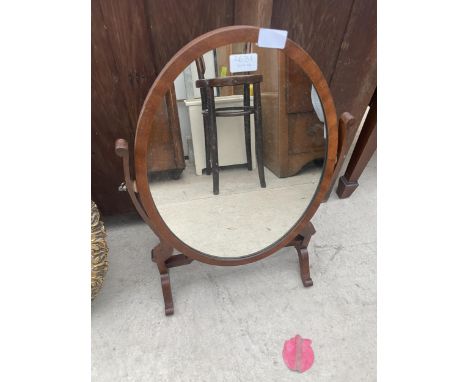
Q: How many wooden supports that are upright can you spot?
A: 2